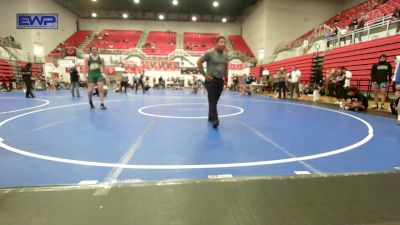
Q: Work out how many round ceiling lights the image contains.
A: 9